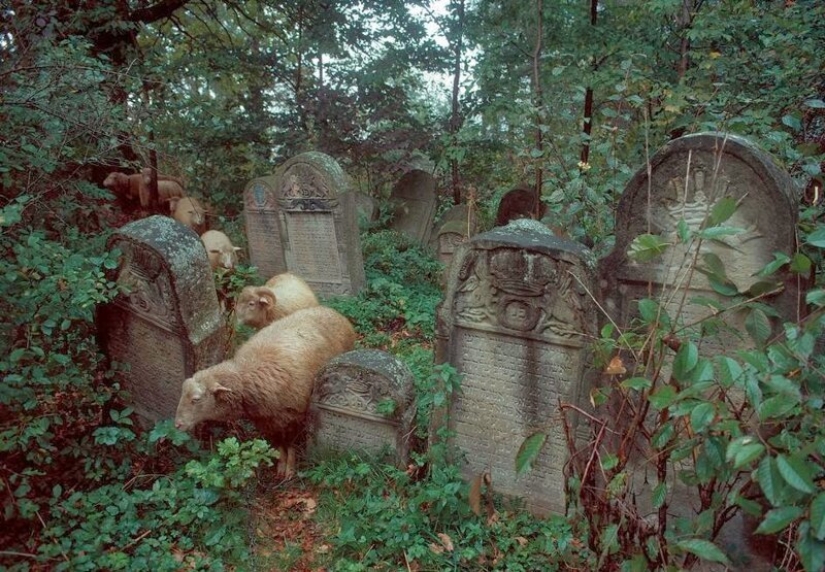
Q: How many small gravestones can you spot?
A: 1